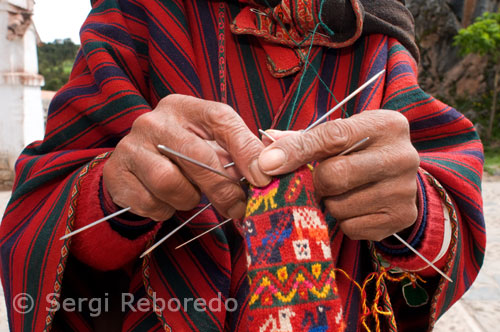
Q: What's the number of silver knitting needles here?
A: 5